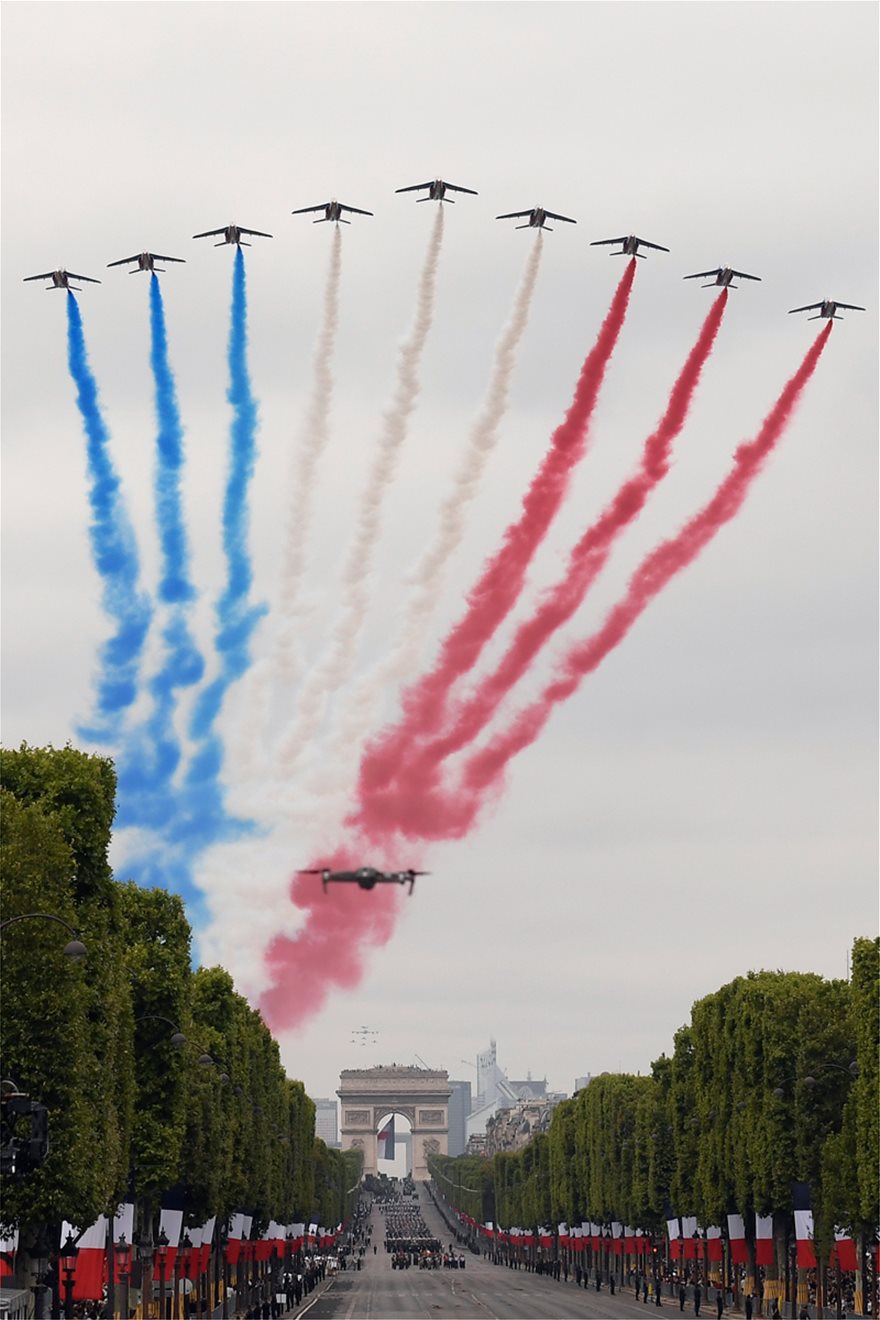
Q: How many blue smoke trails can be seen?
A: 3